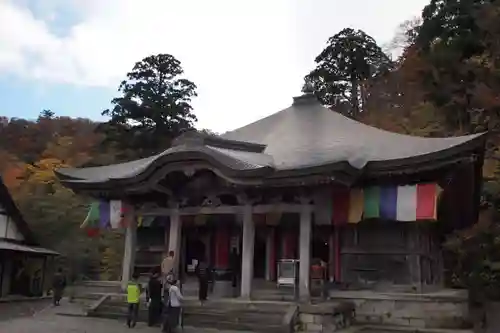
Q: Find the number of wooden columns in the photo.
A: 4